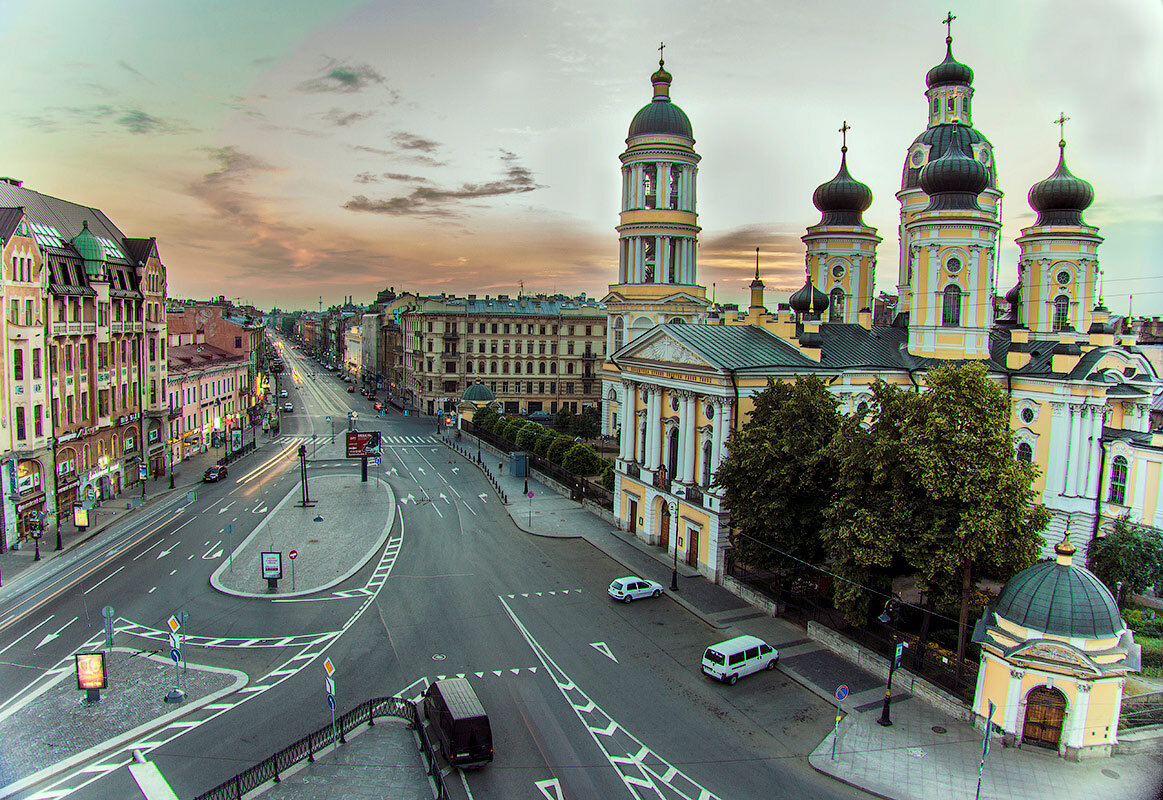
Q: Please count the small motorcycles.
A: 0